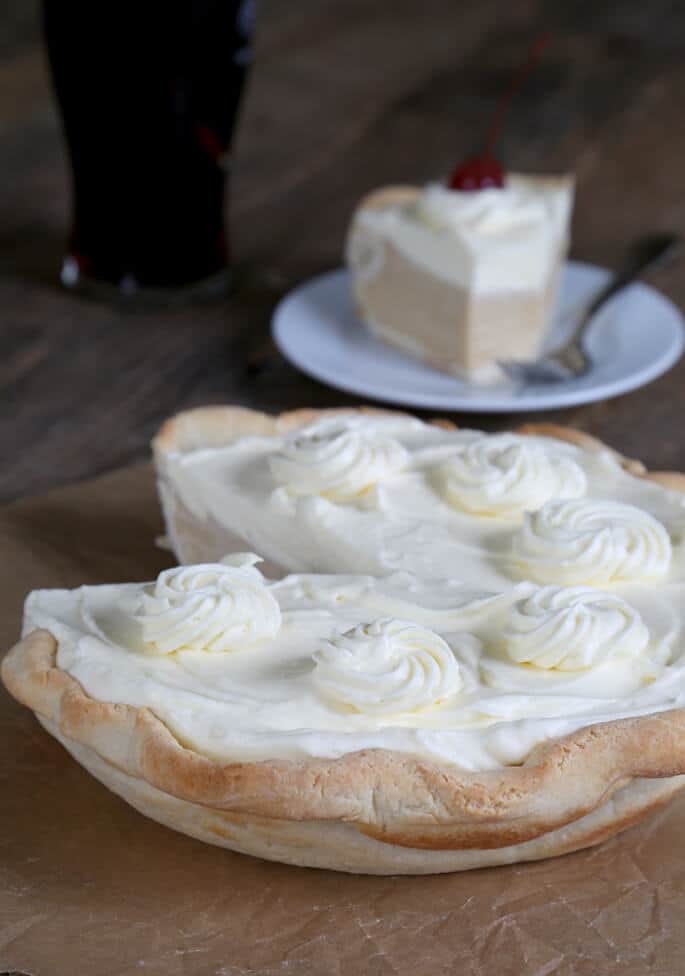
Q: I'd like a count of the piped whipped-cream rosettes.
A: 7